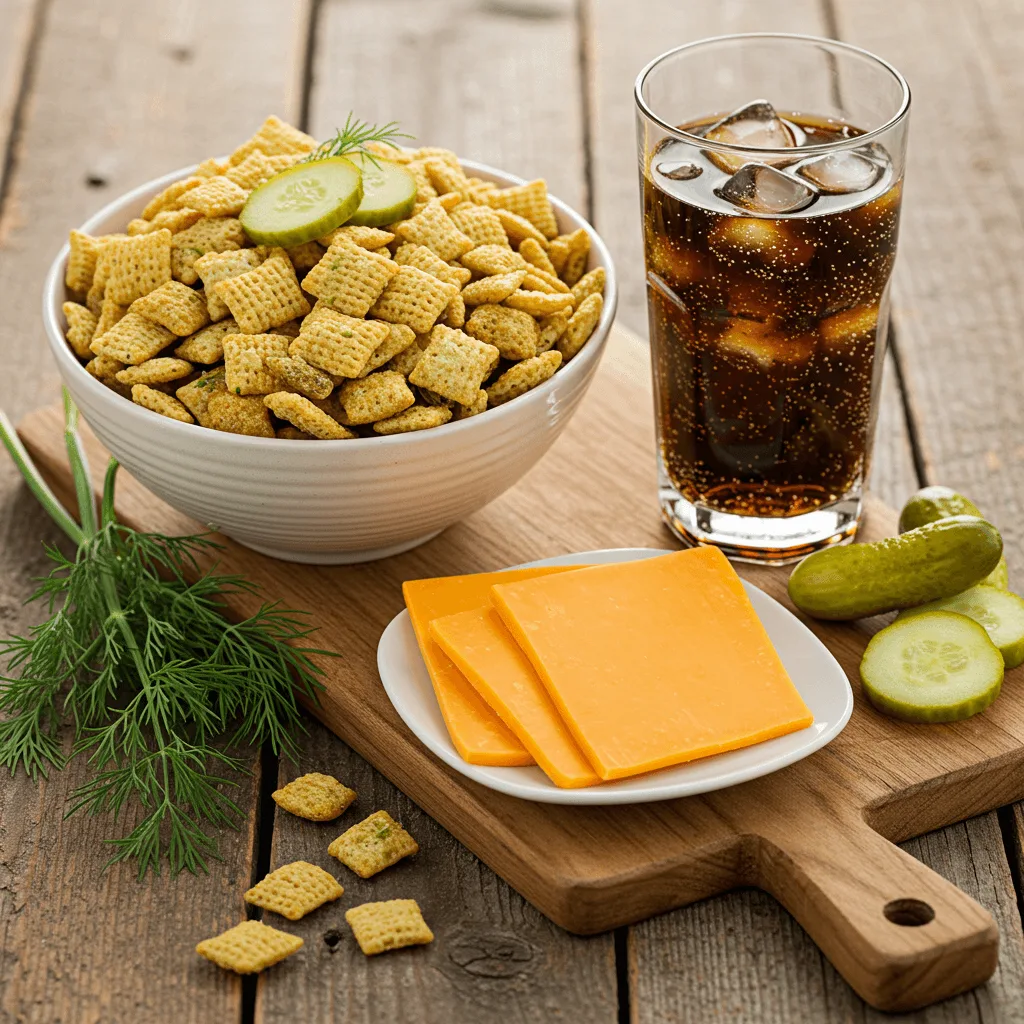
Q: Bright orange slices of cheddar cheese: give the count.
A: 3